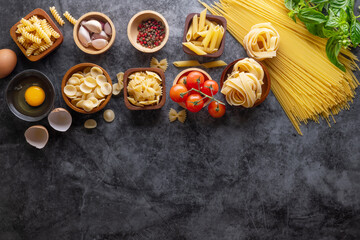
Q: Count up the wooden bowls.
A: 8